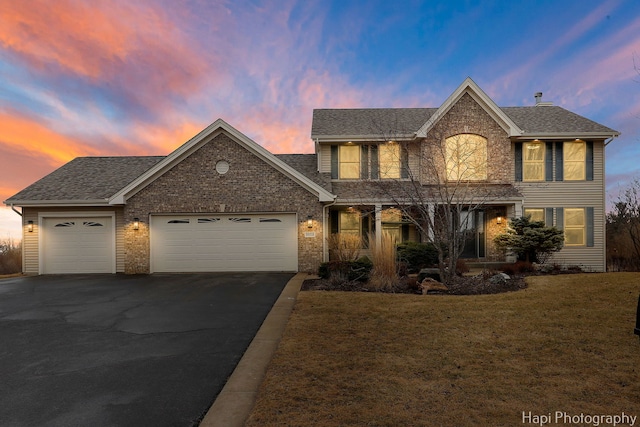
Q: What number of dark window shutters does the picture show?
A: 15